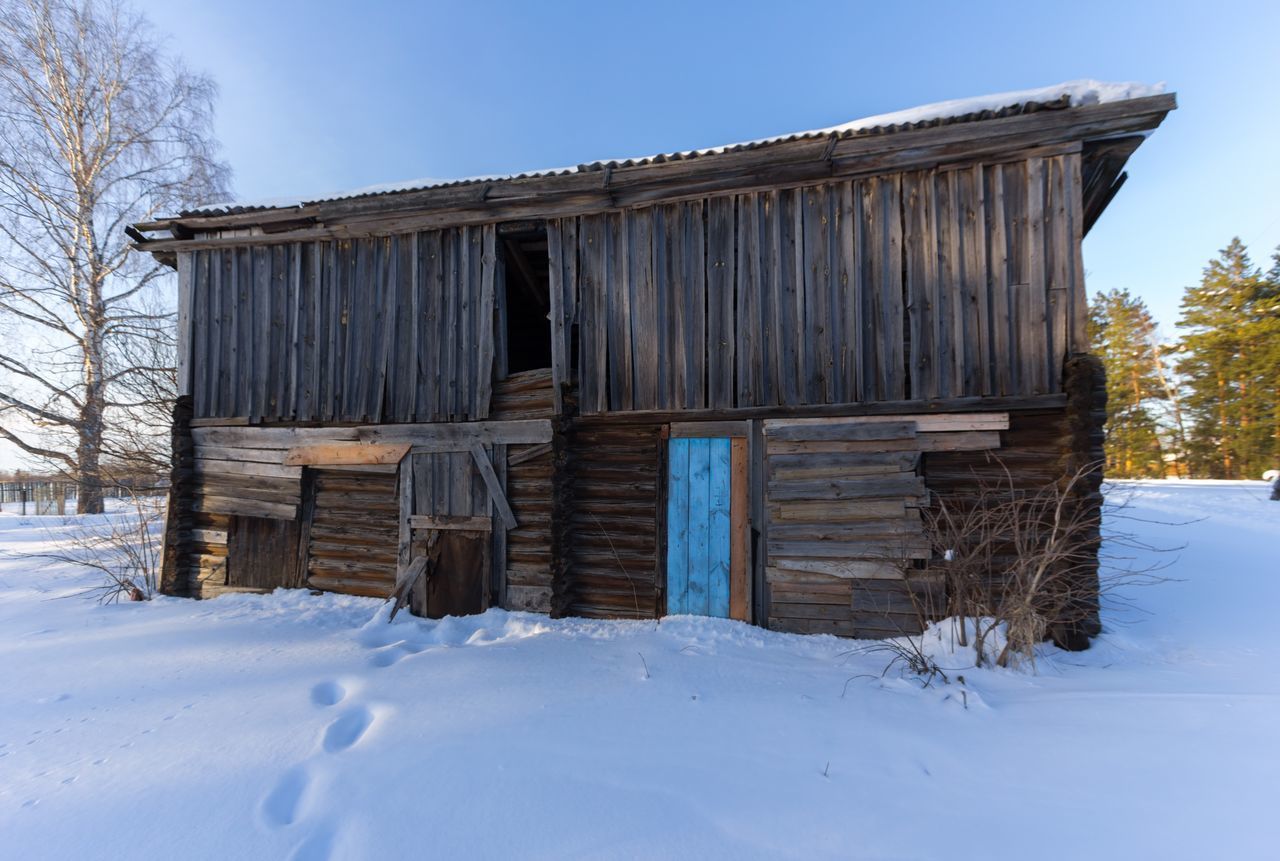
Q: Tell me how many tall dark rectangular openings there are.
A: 1